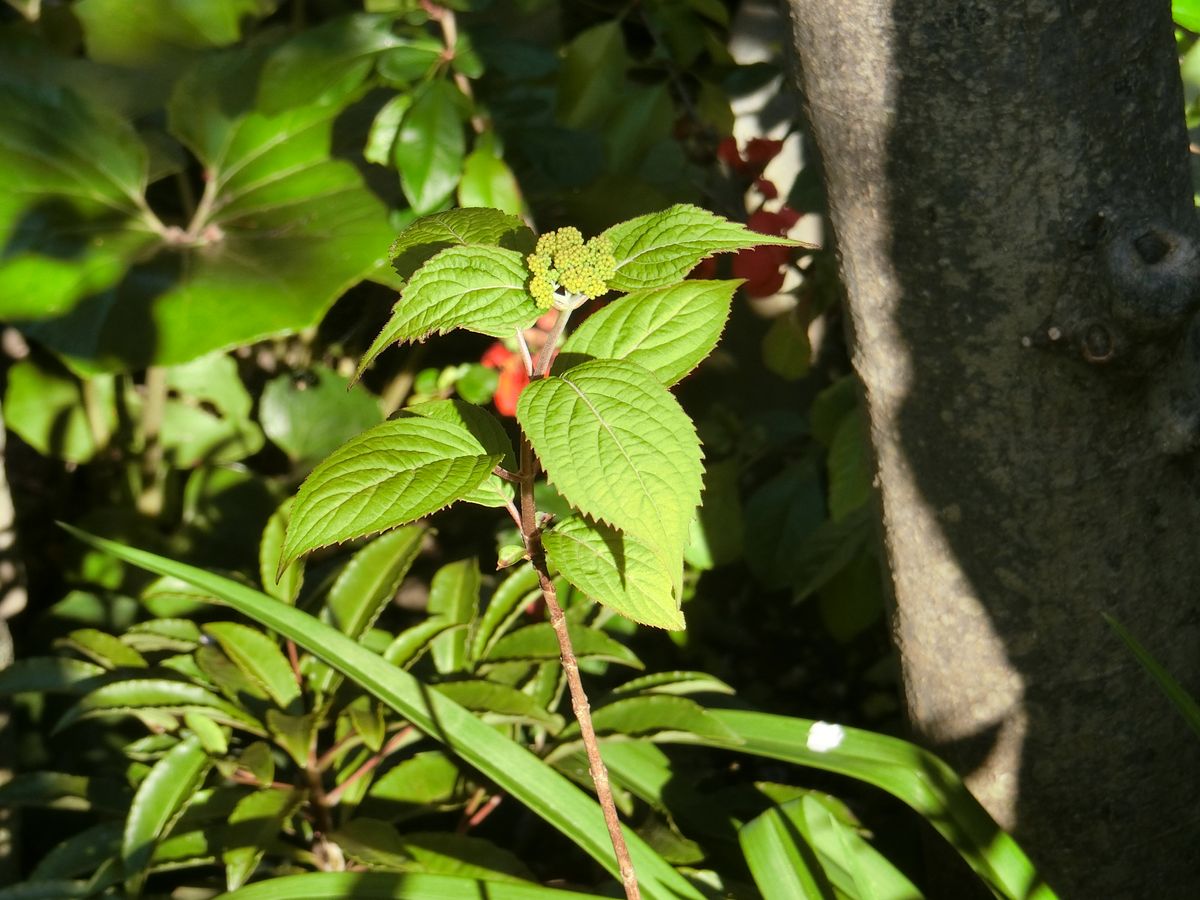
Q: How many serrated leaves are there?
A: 8